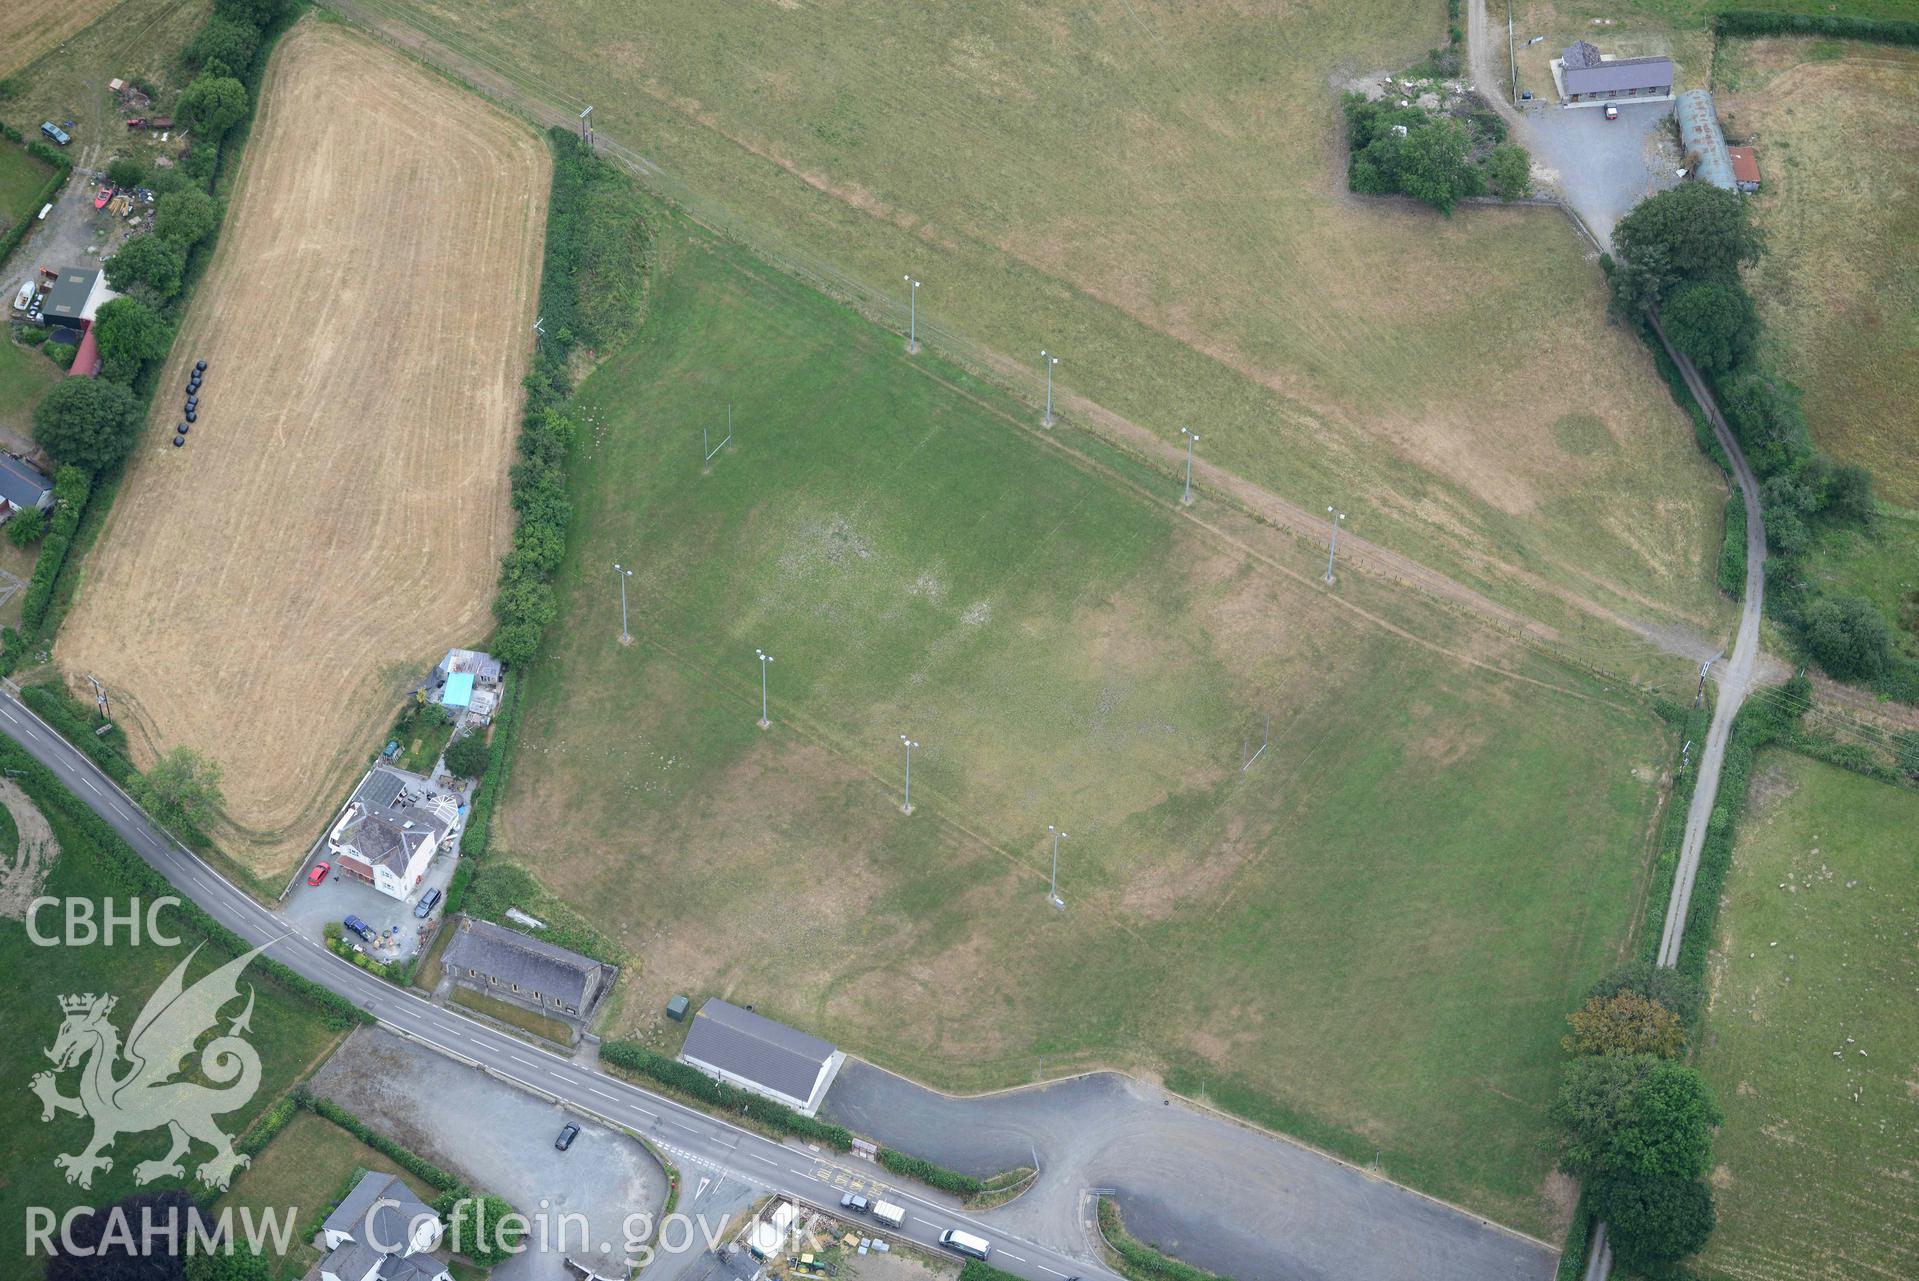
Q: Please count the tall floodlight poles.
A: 8